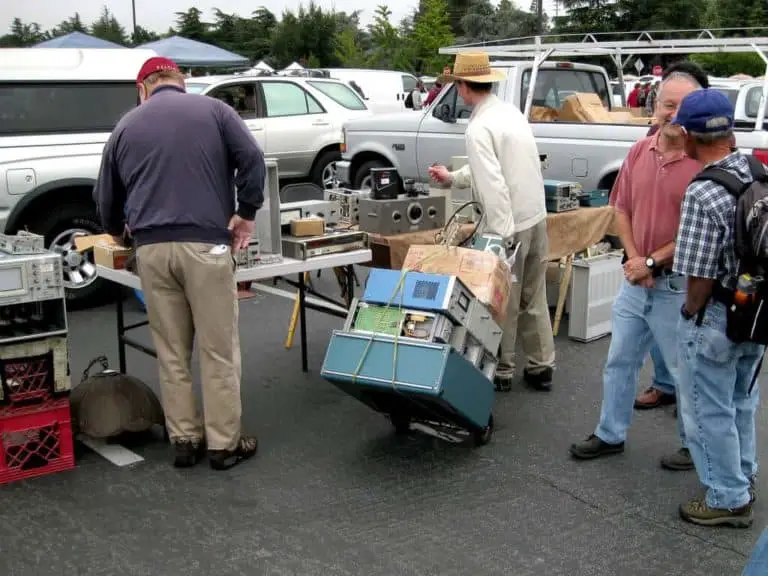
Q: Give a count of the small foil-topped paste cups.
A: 0